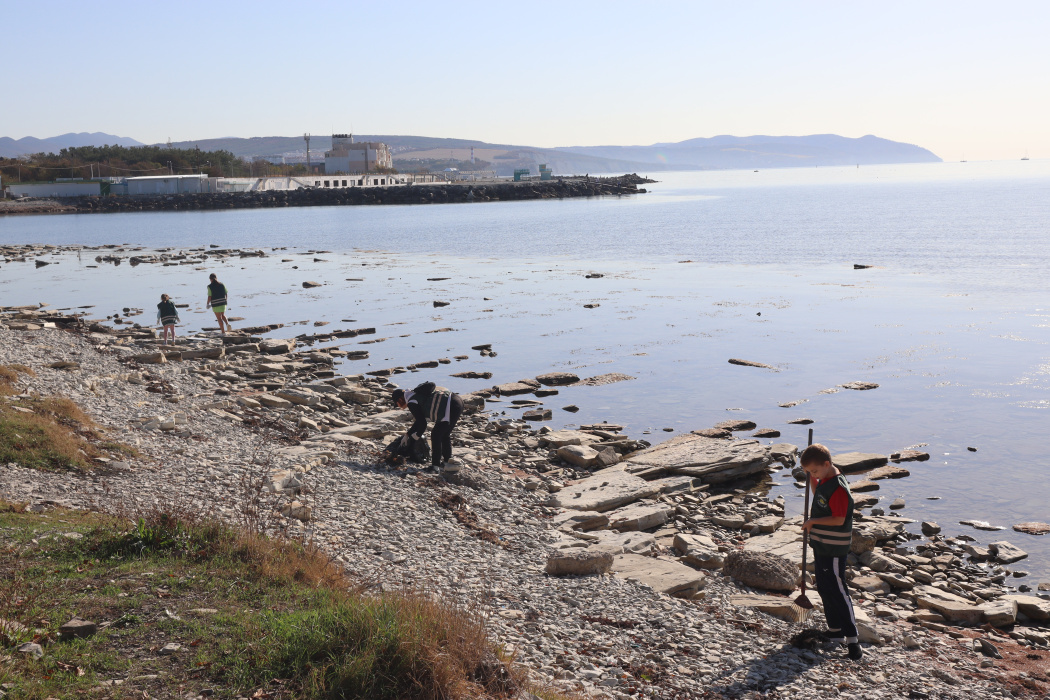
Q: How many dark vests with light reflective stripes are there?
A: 4